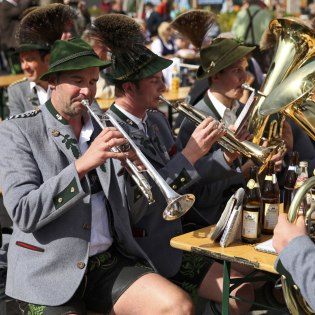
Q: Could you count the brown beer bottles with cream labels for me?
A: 2